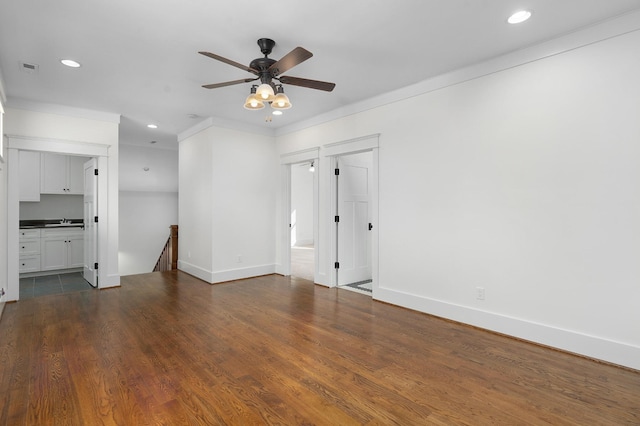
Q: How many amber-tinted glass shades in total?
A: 3